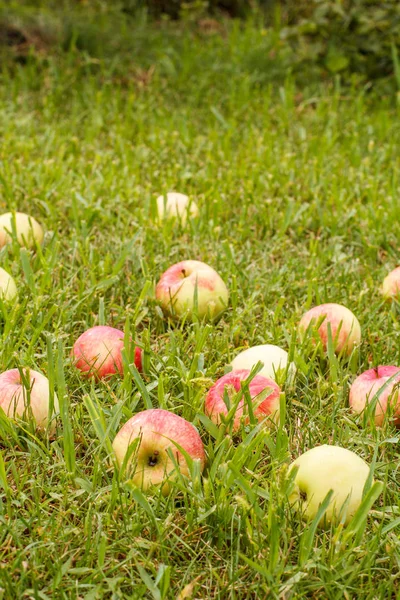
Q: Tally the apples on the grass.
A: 13